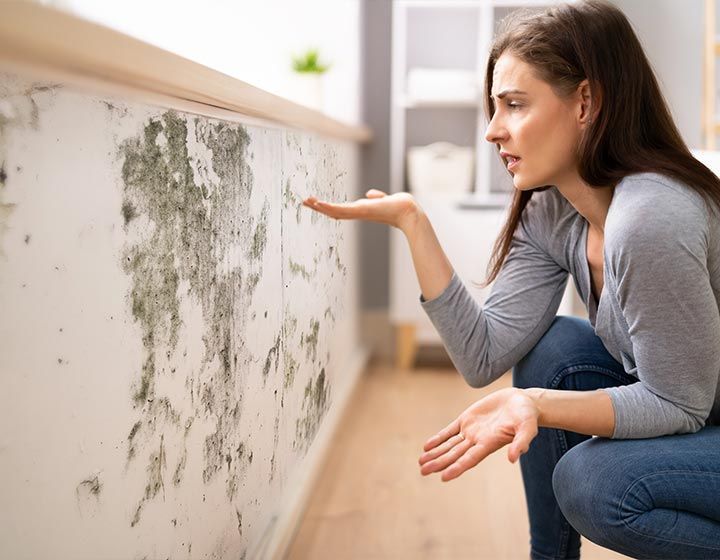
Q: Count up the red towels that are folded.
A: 0